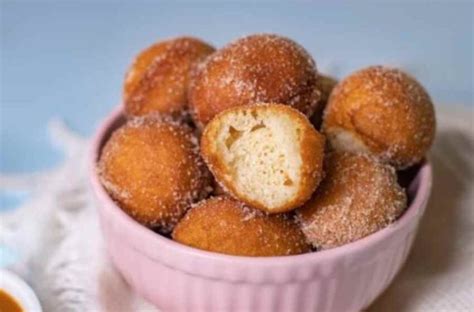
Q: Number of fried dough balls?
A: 8